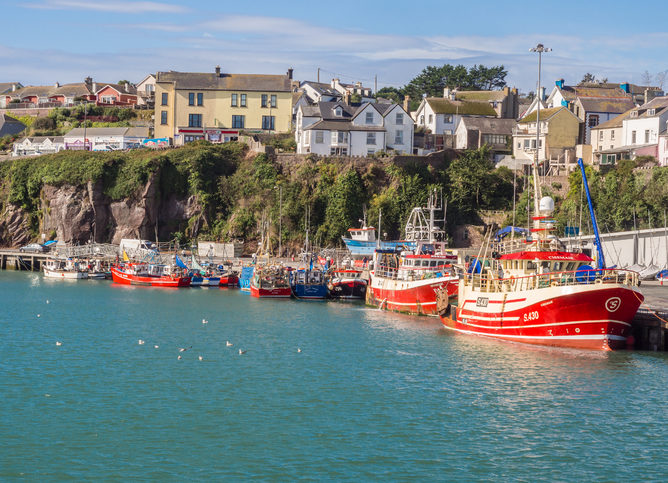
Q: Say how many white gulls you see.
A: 12